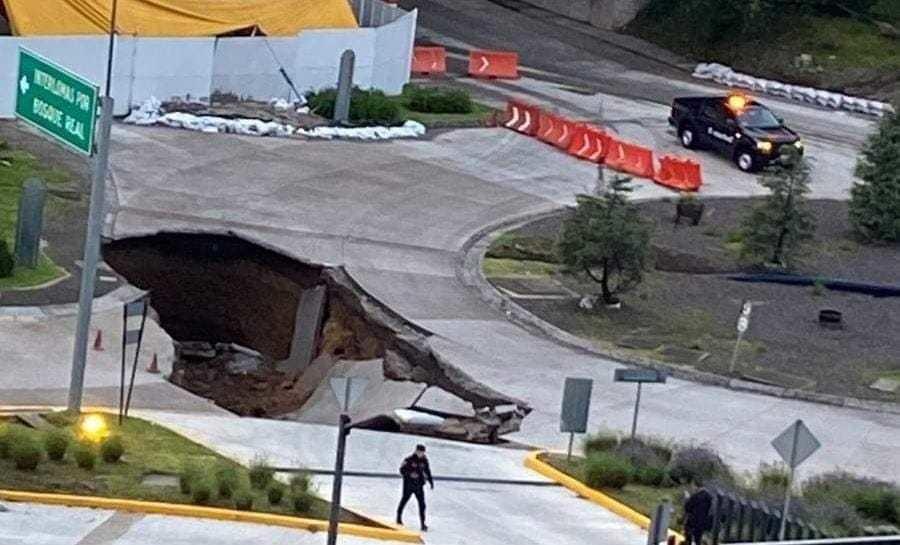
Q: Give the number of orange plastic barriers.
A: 7